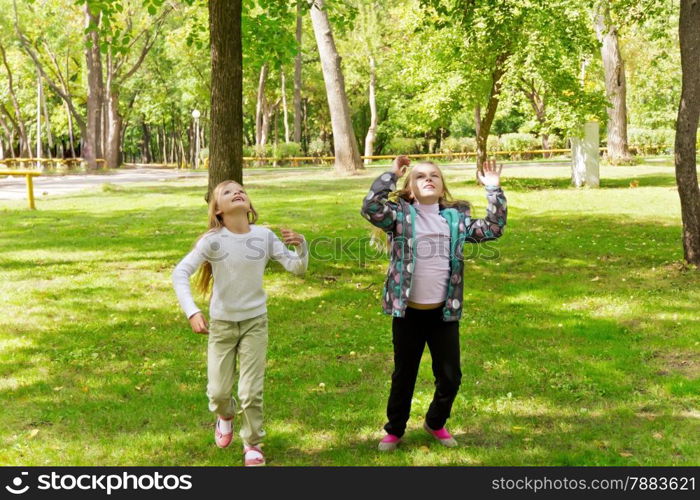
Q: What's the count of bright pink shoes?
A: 2